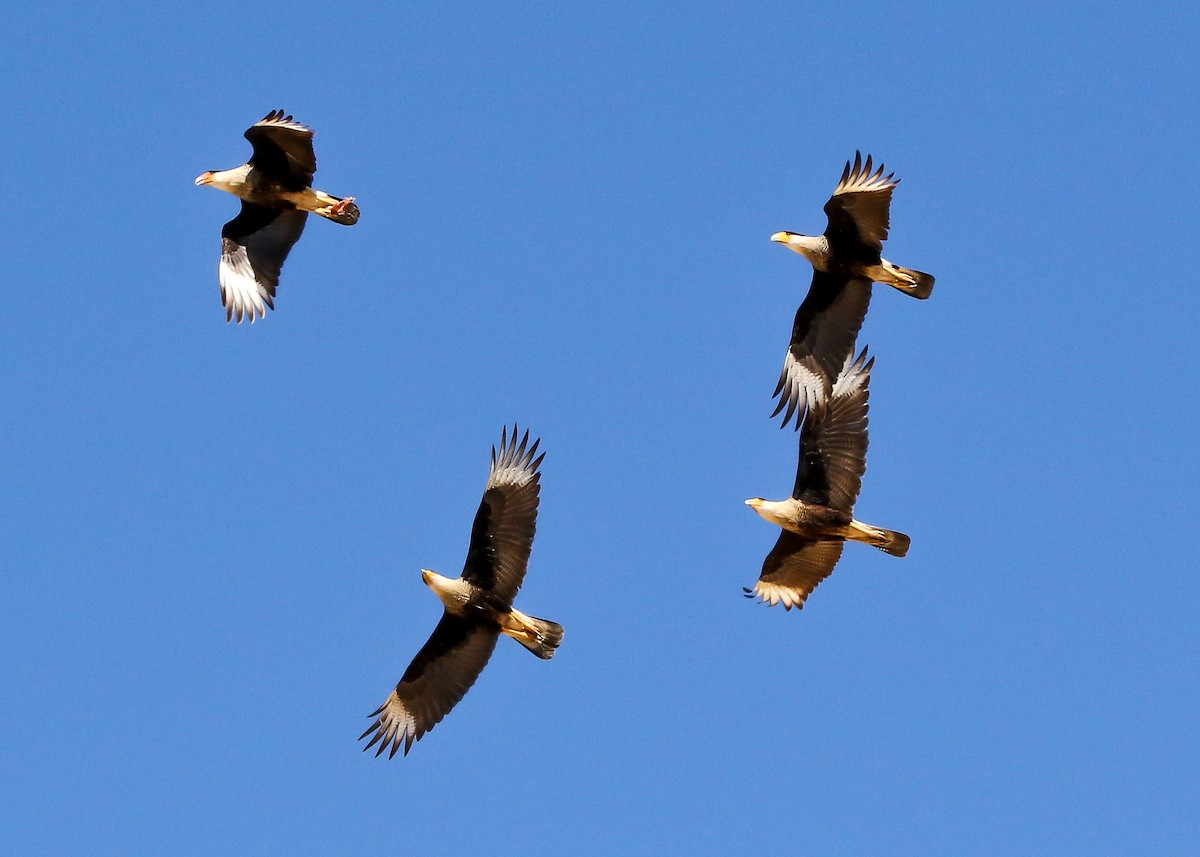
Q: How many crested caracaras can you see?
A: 4